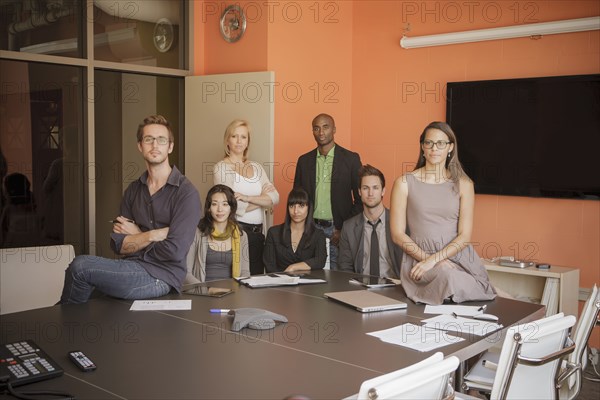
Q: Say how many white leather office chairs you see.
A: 3